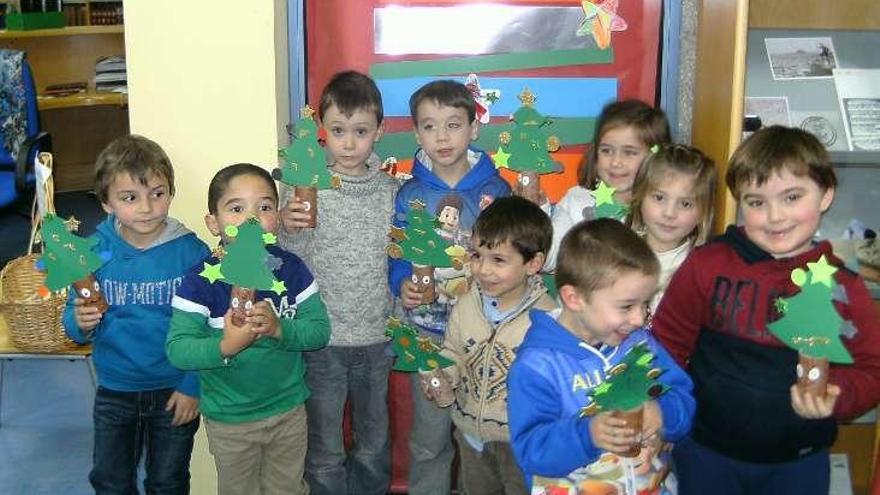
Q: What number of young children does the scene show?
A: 9